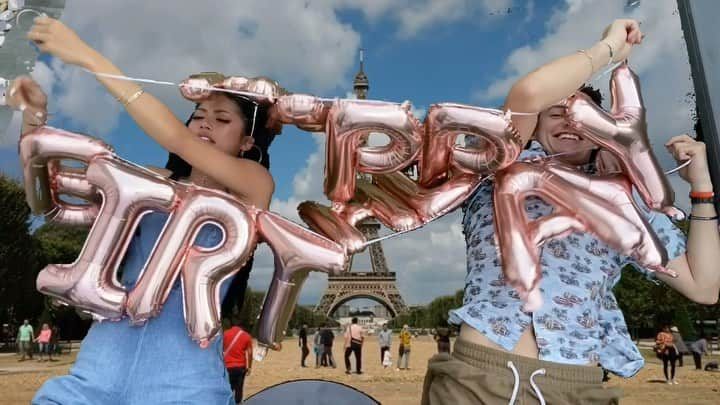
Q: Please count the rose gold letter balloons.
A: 13